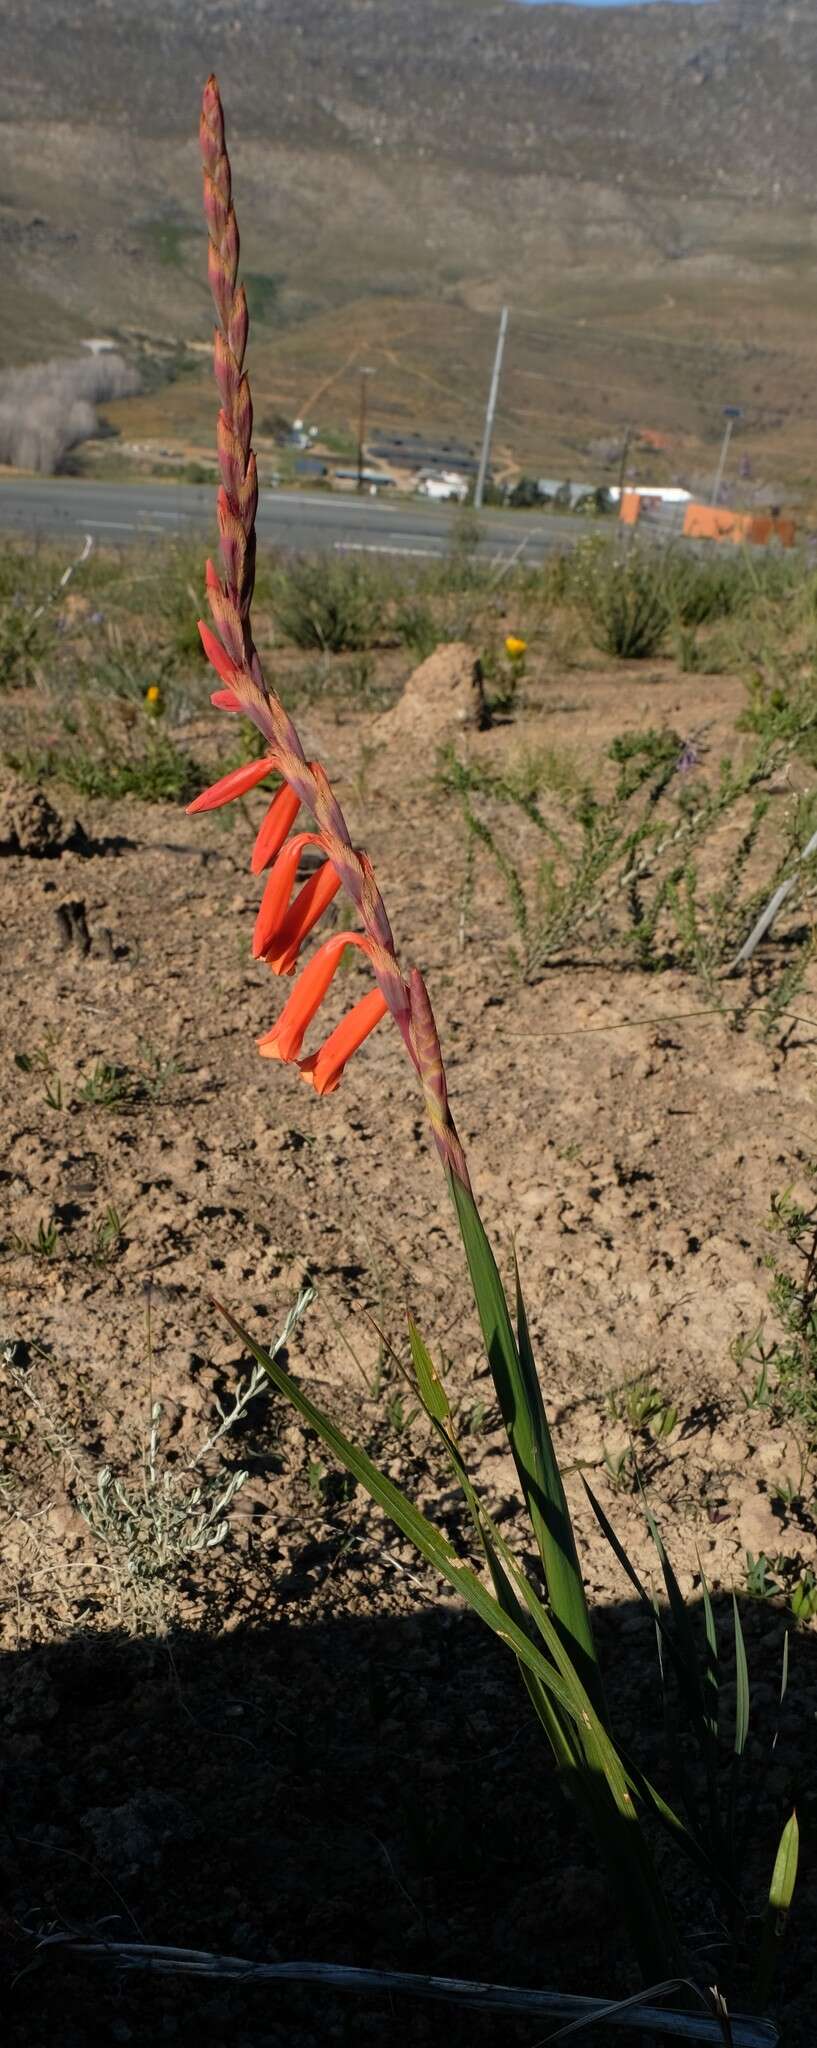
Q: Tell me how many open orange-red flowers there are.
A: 4